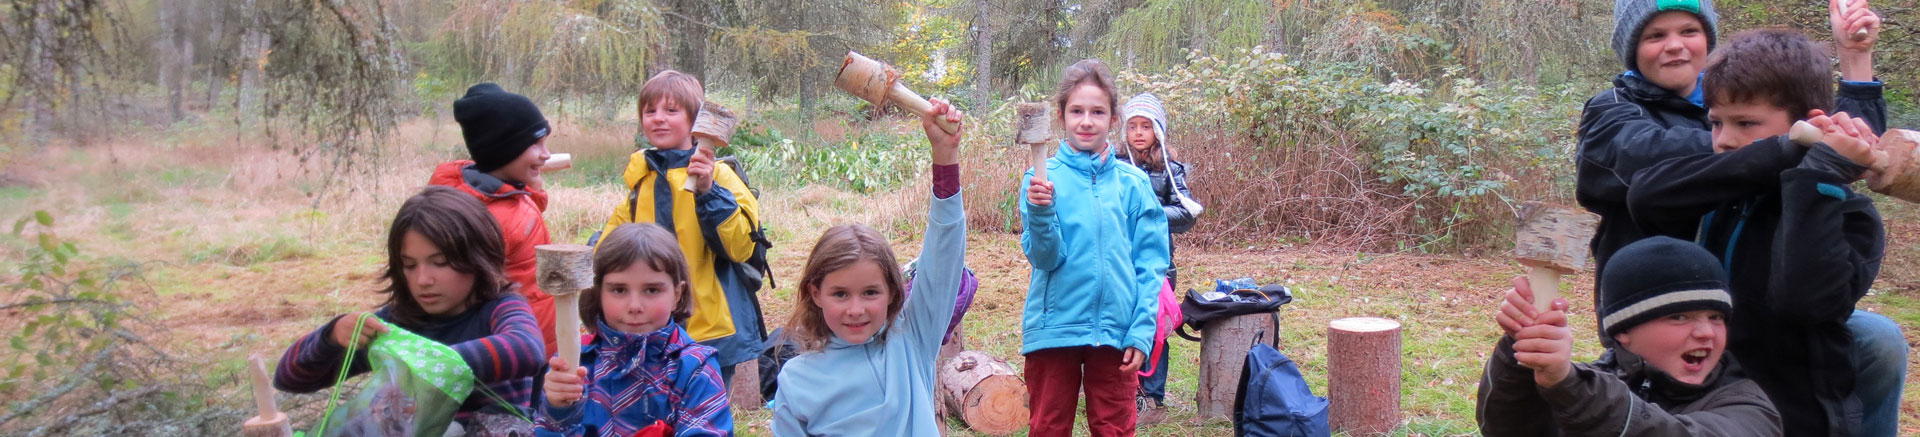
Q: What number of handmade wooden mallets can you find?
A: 9